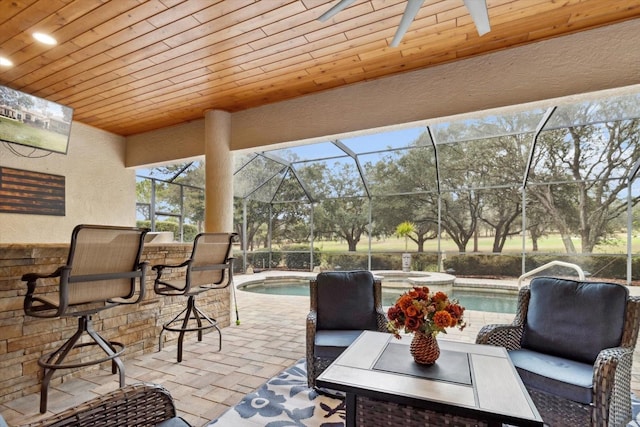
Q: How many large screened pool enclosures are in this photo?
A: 1